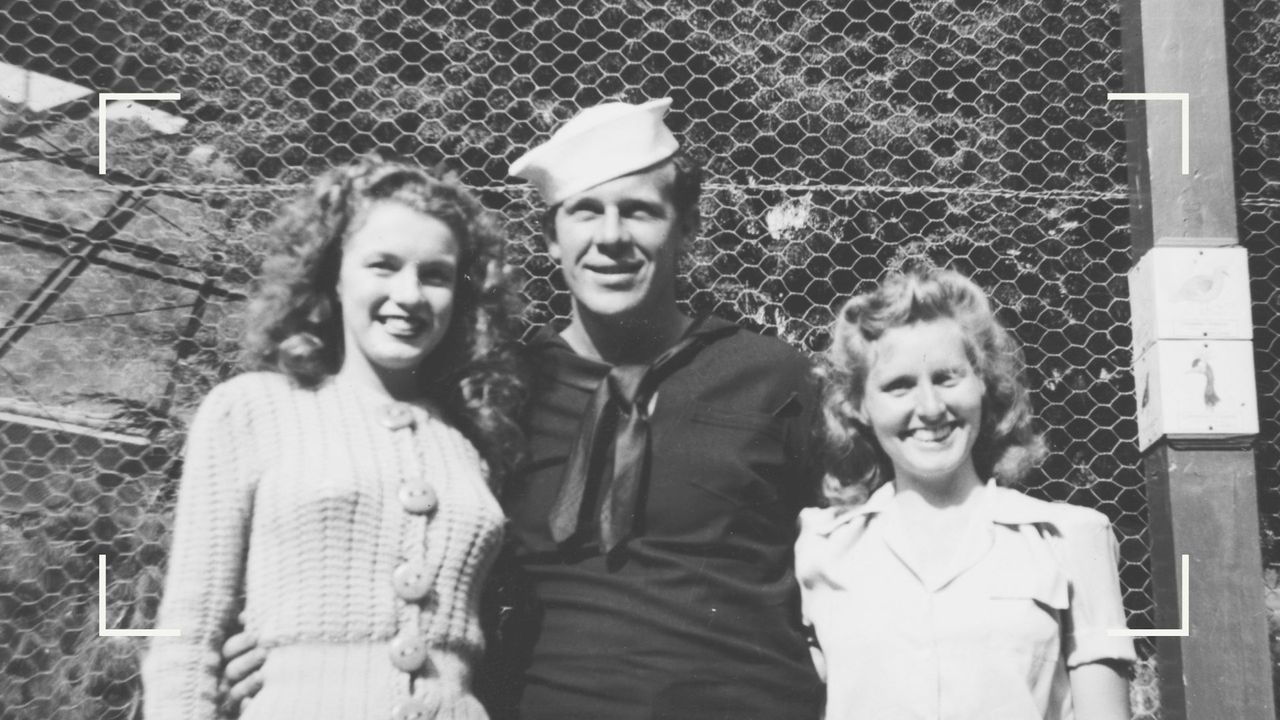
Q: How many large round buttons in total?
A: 5